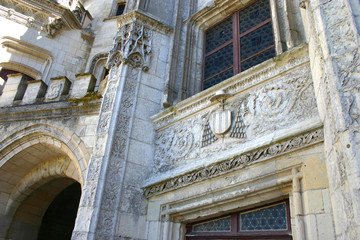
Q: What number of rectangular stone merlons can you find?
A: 4